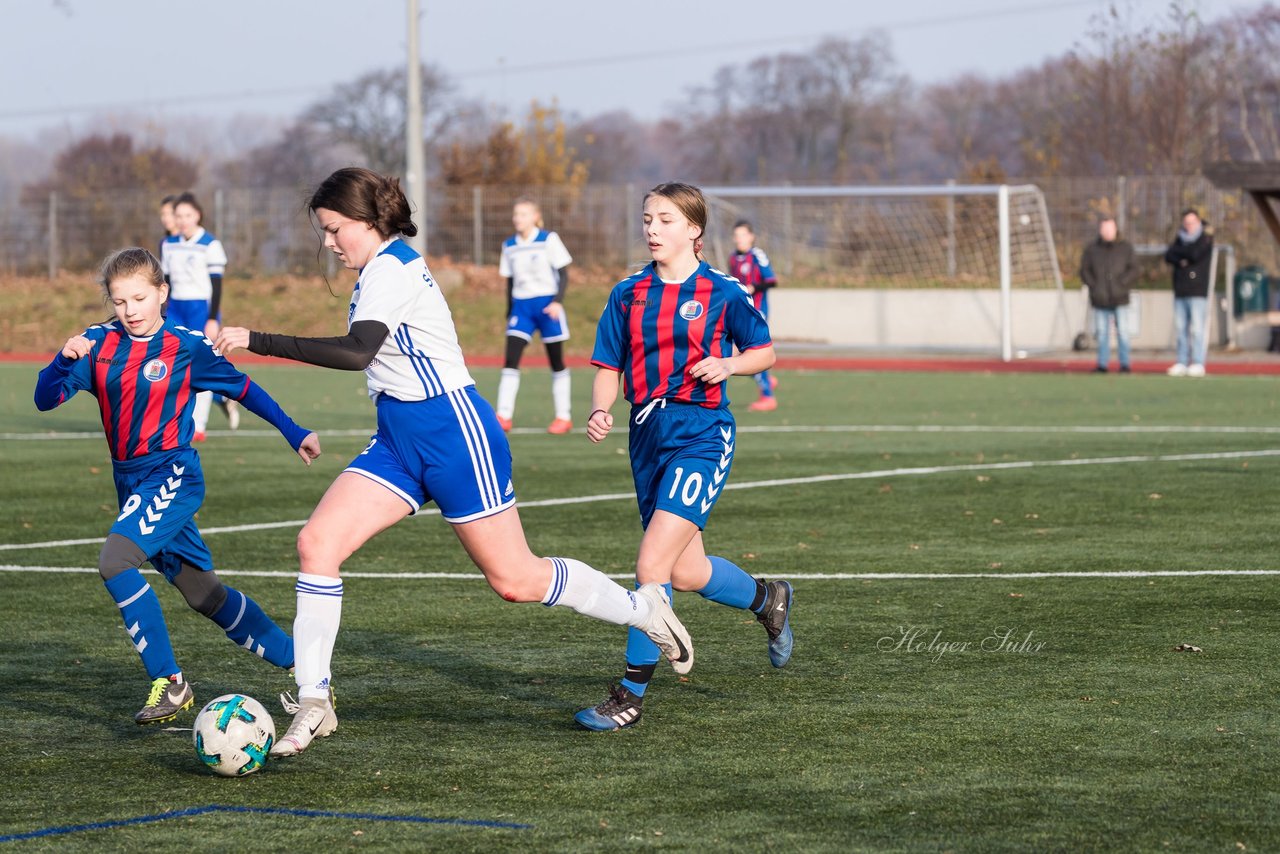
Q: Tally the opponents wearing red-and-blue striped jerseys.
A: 3